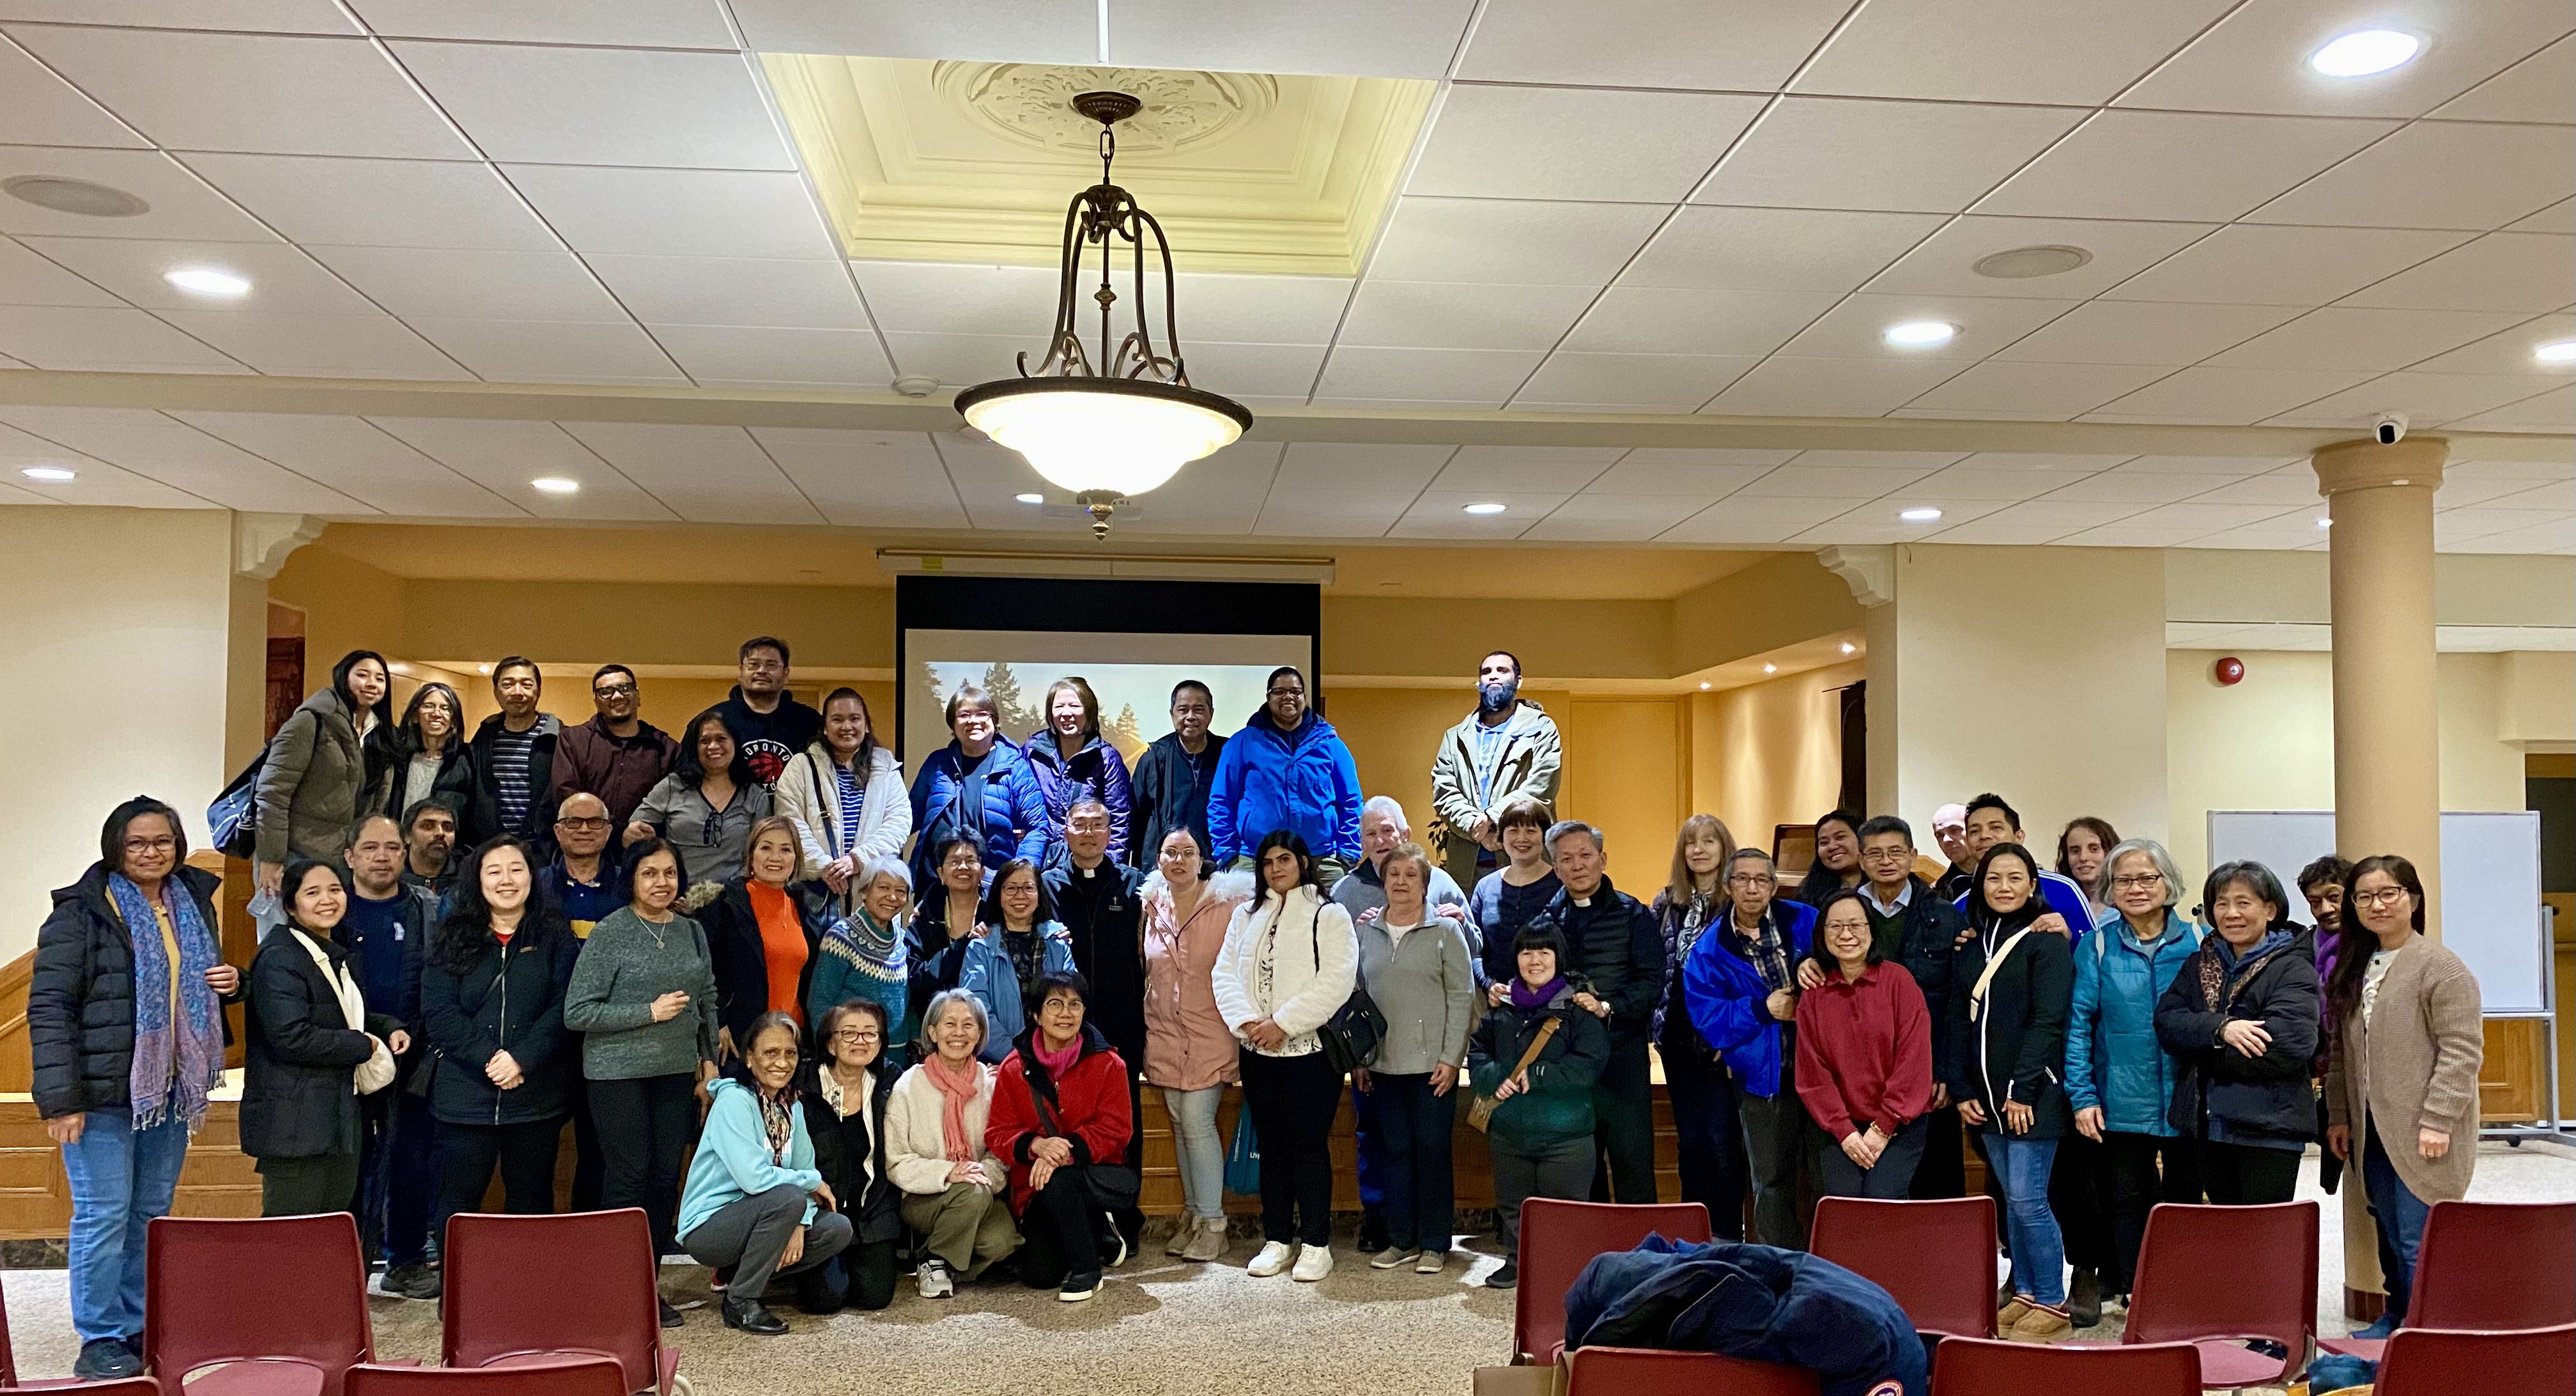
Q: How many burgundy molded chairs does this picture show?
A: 12